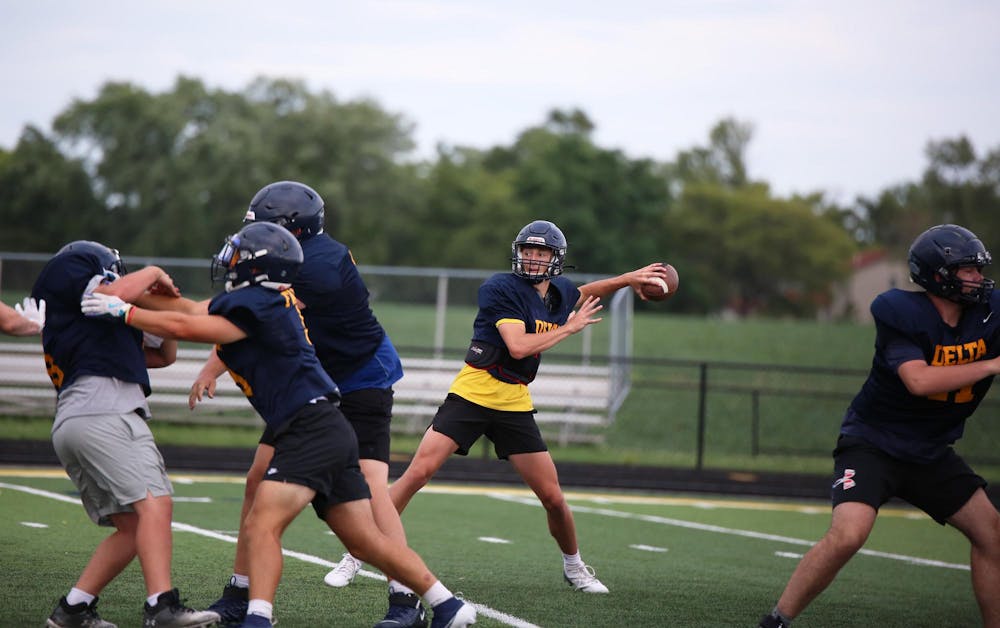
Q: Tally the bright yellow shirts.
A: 1